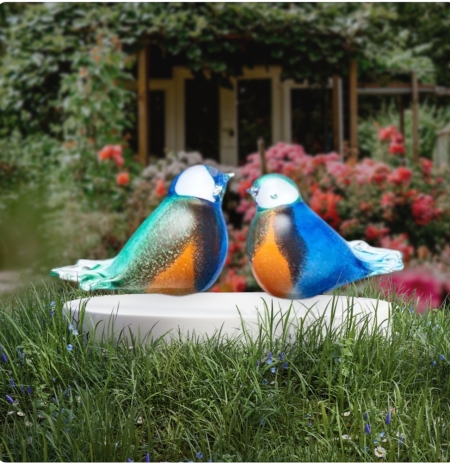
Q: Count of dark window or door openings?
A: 4